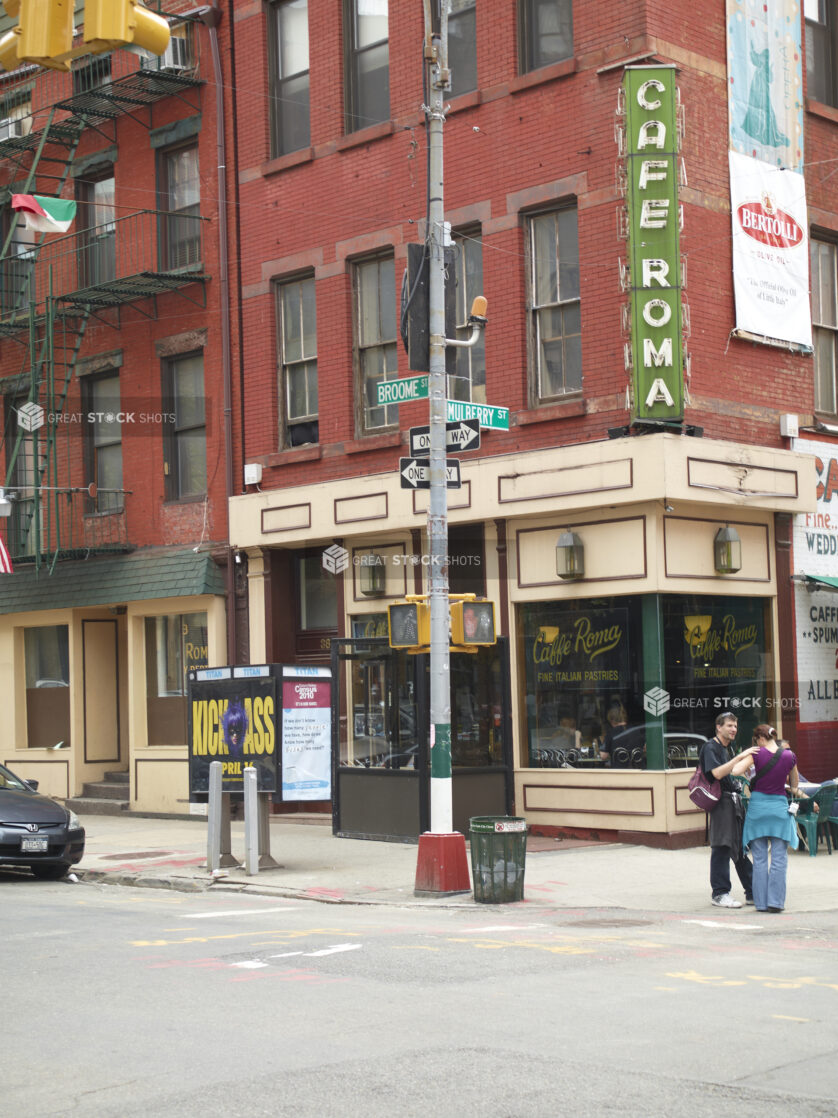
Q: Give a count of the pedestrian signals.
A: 2